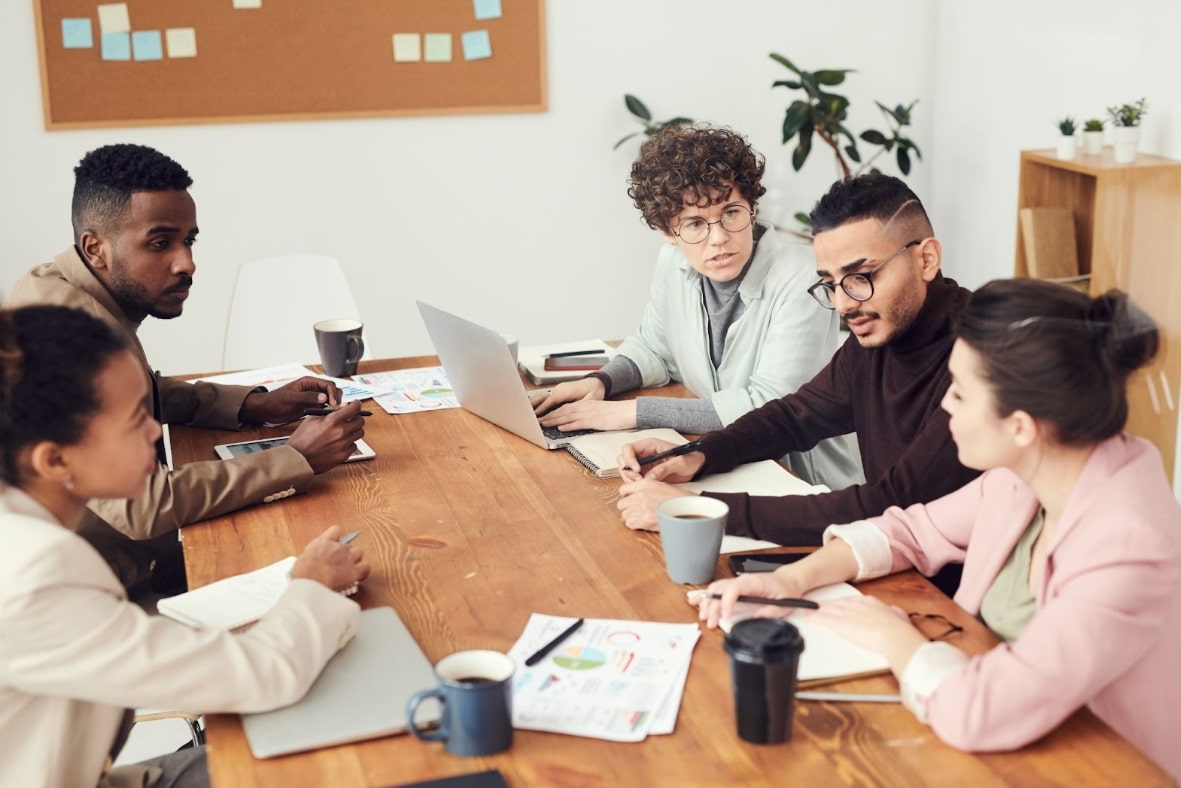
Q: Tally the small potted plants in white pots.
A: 3